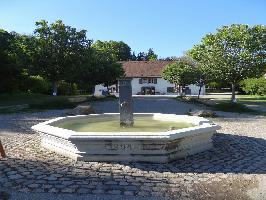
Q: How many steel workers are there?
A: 0